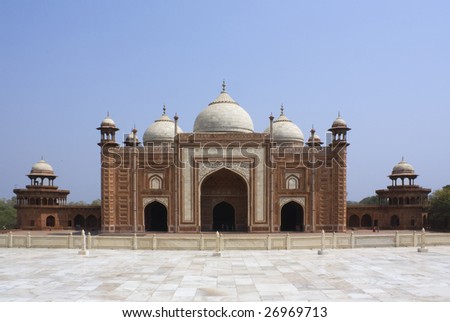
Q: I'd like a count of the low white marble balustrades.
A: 1